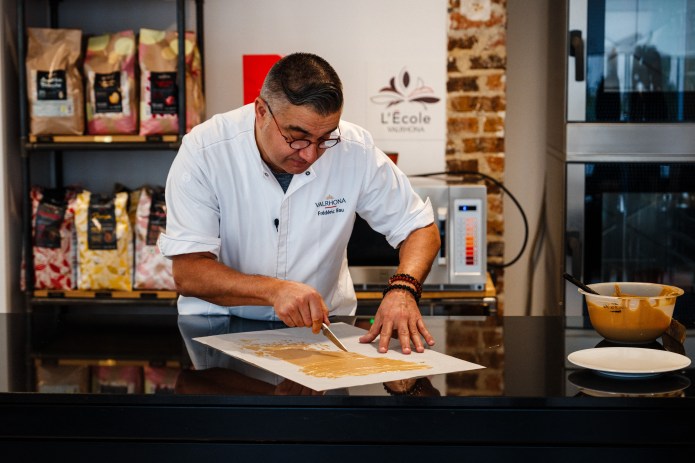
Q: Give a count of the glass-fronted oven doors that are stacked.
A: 2